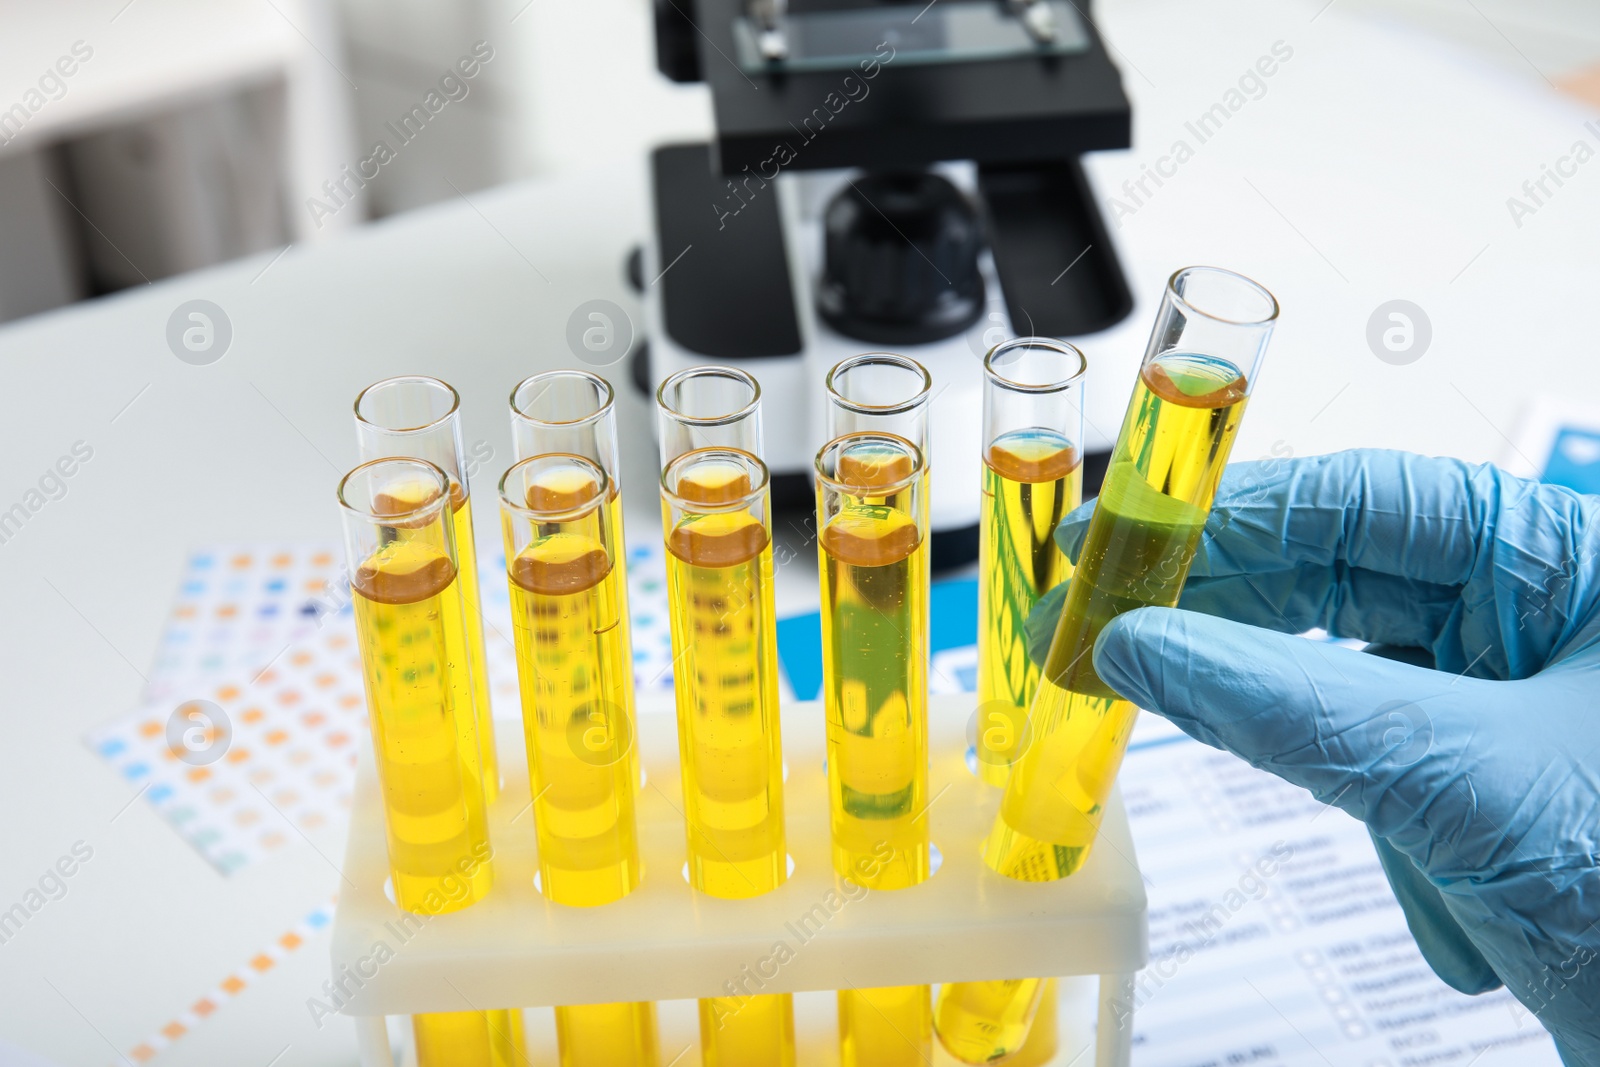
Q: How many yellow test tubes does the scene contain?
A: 10